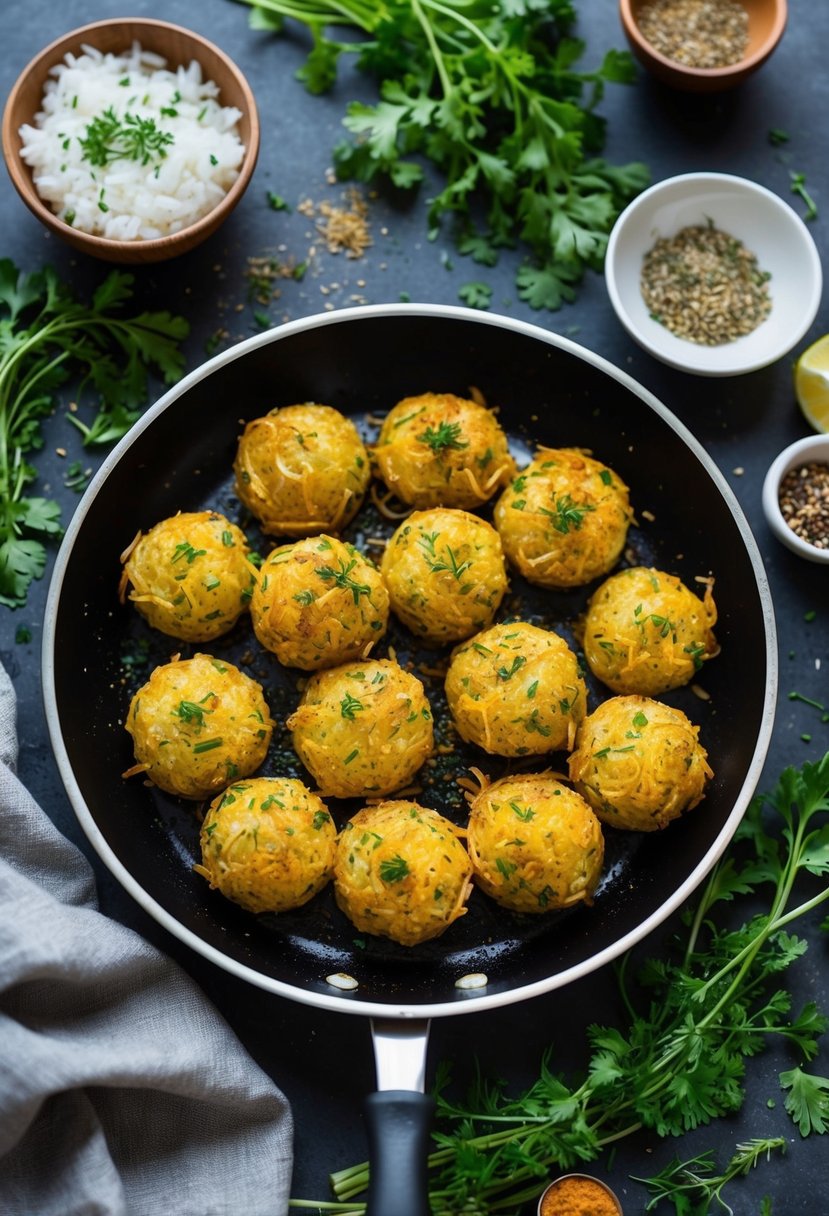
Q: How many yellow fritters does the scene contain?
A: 14